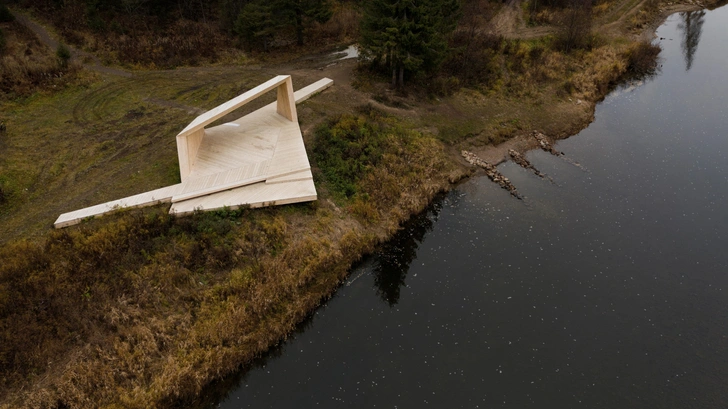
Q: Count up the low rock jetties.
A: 3